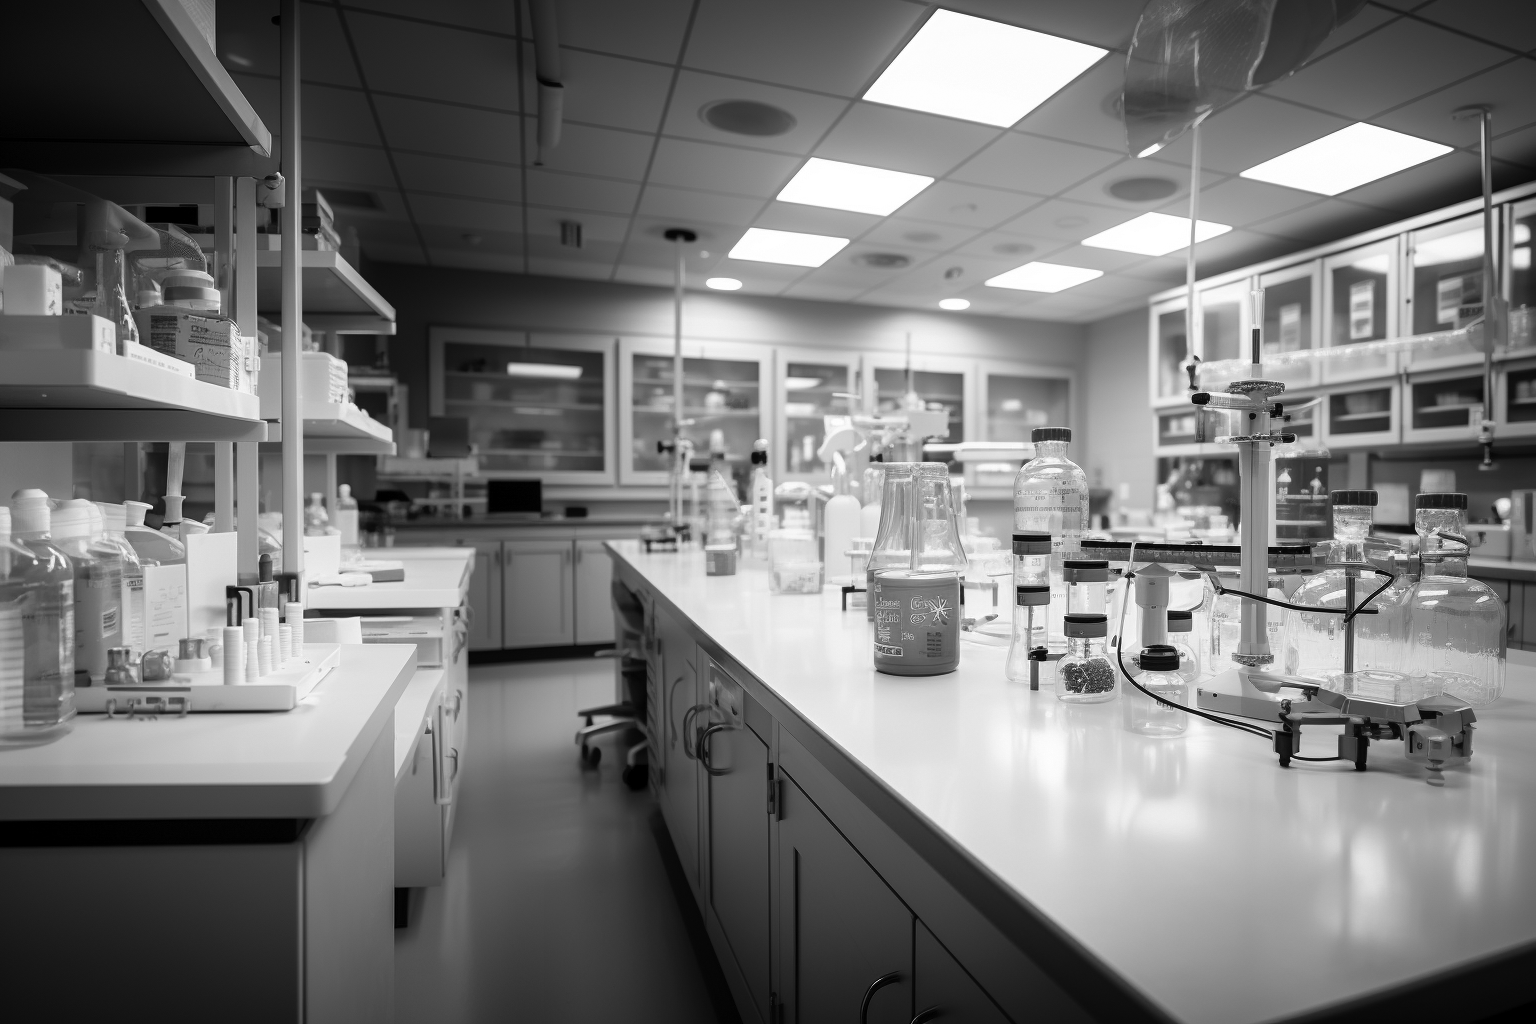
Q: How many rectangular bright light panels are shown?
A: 6